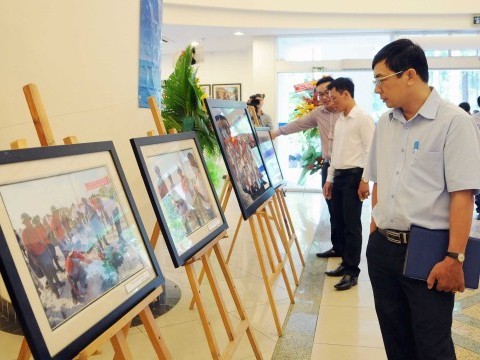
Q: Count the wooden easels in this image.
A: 4